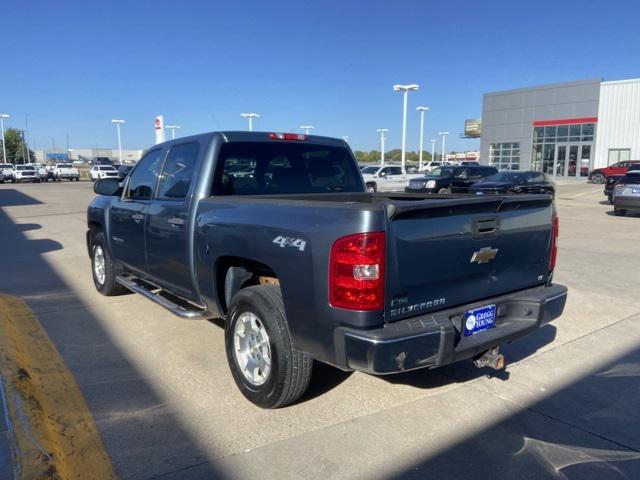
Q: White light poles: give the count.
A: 11